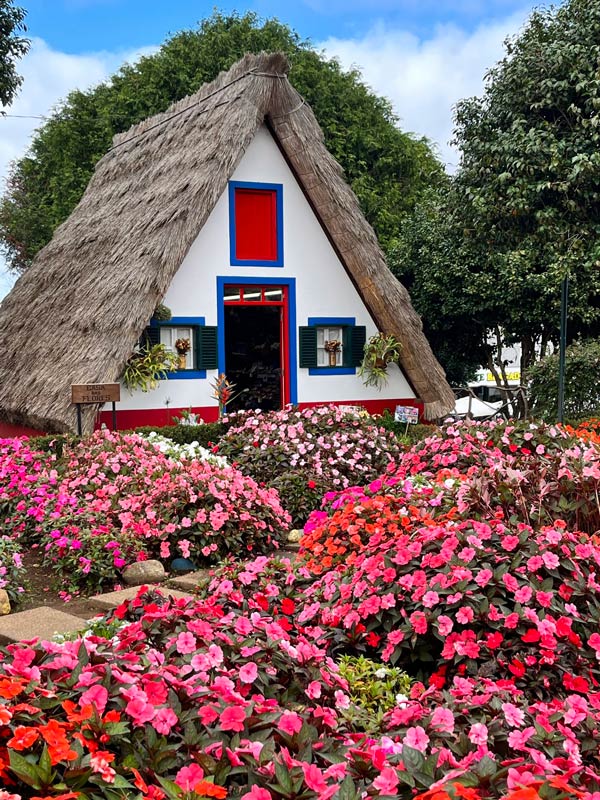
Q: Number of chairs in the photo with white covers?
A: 0